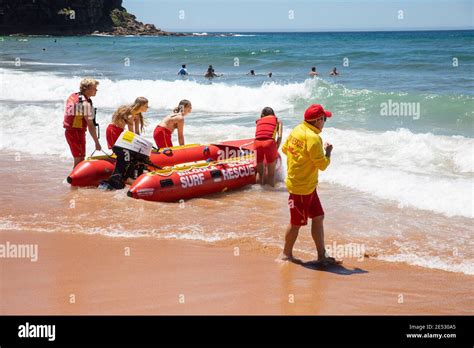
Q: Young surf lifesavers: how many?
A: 4